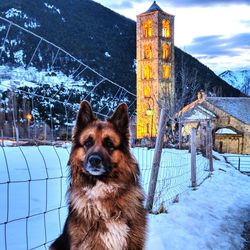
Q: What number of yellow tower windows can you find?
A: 7